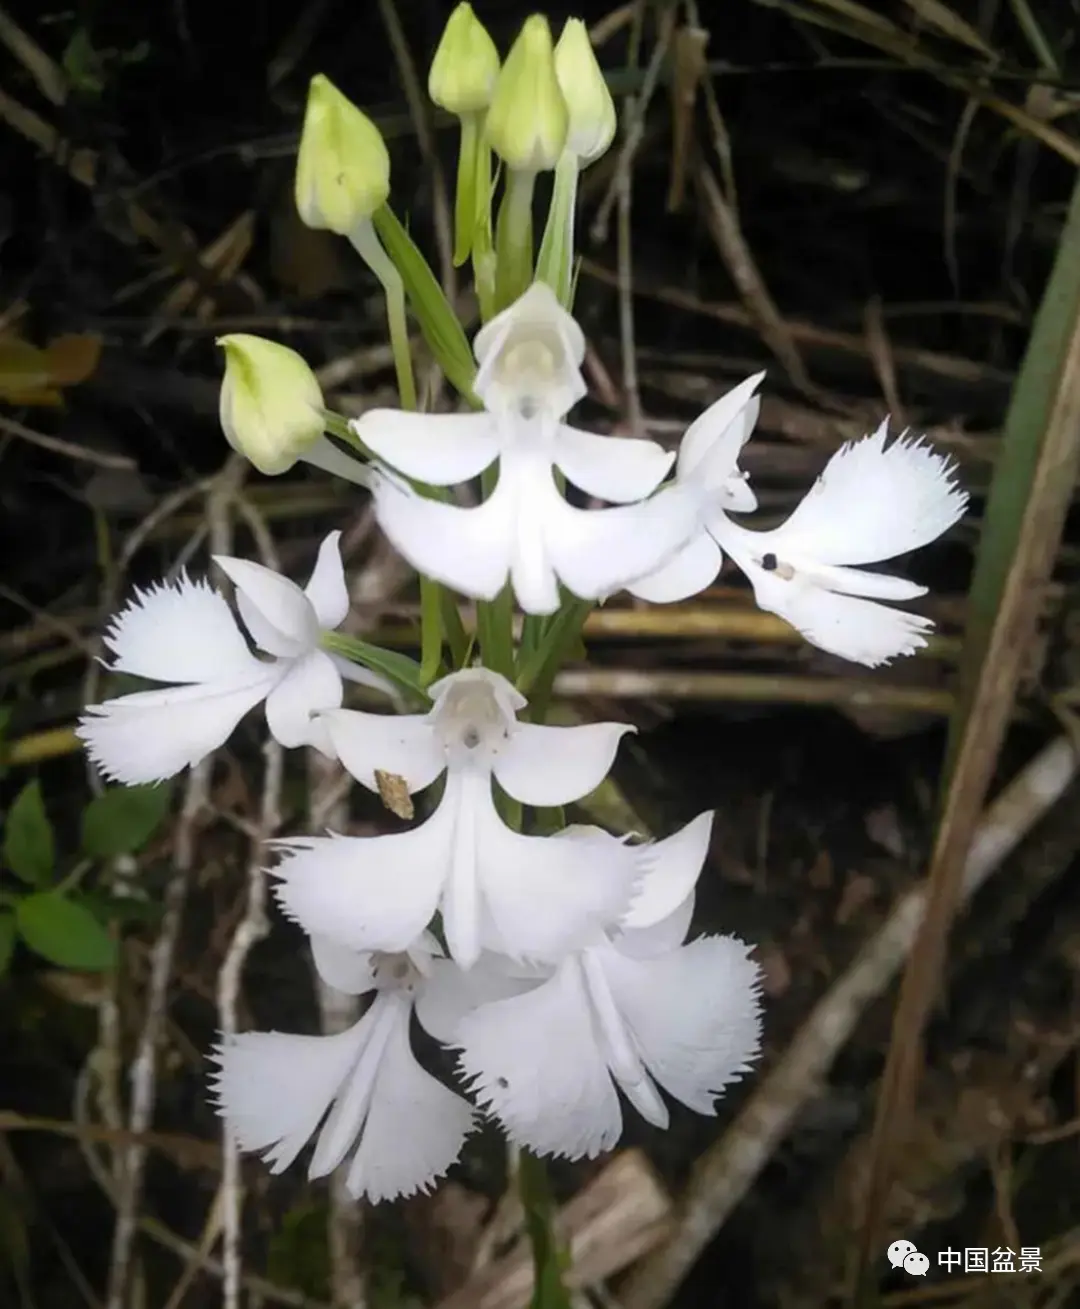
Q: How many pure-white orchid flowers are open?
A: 6